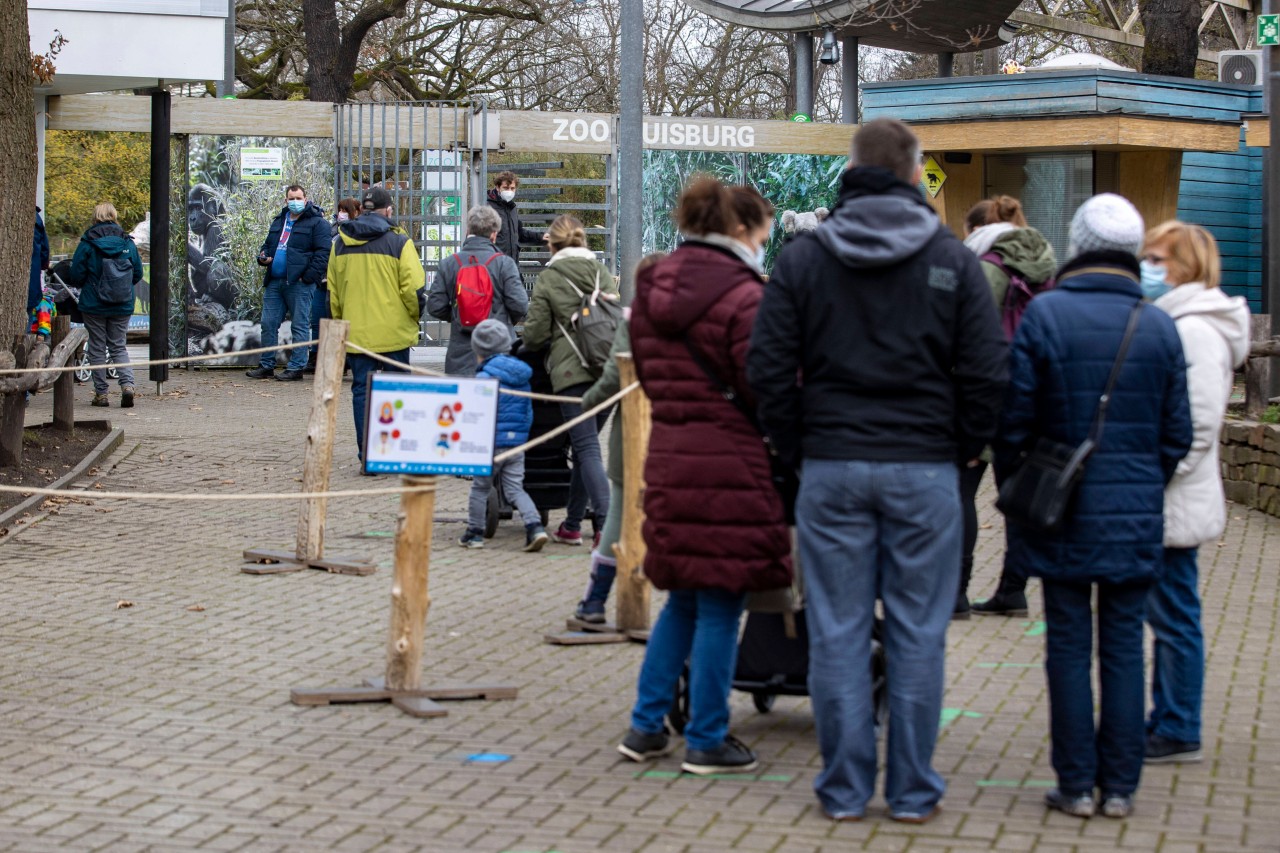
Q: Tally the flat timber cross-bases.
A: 3